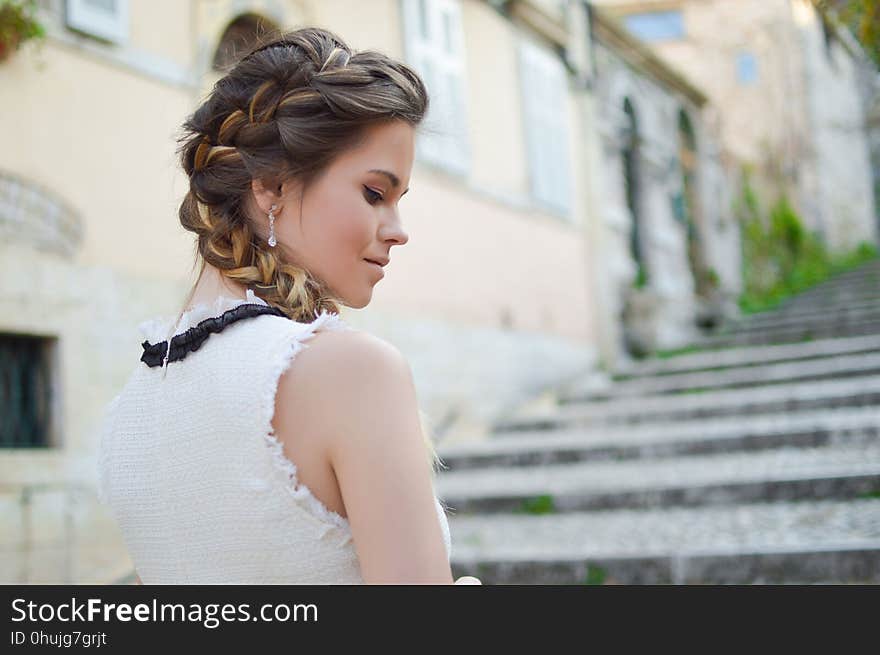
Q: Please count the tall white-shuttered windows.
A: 2